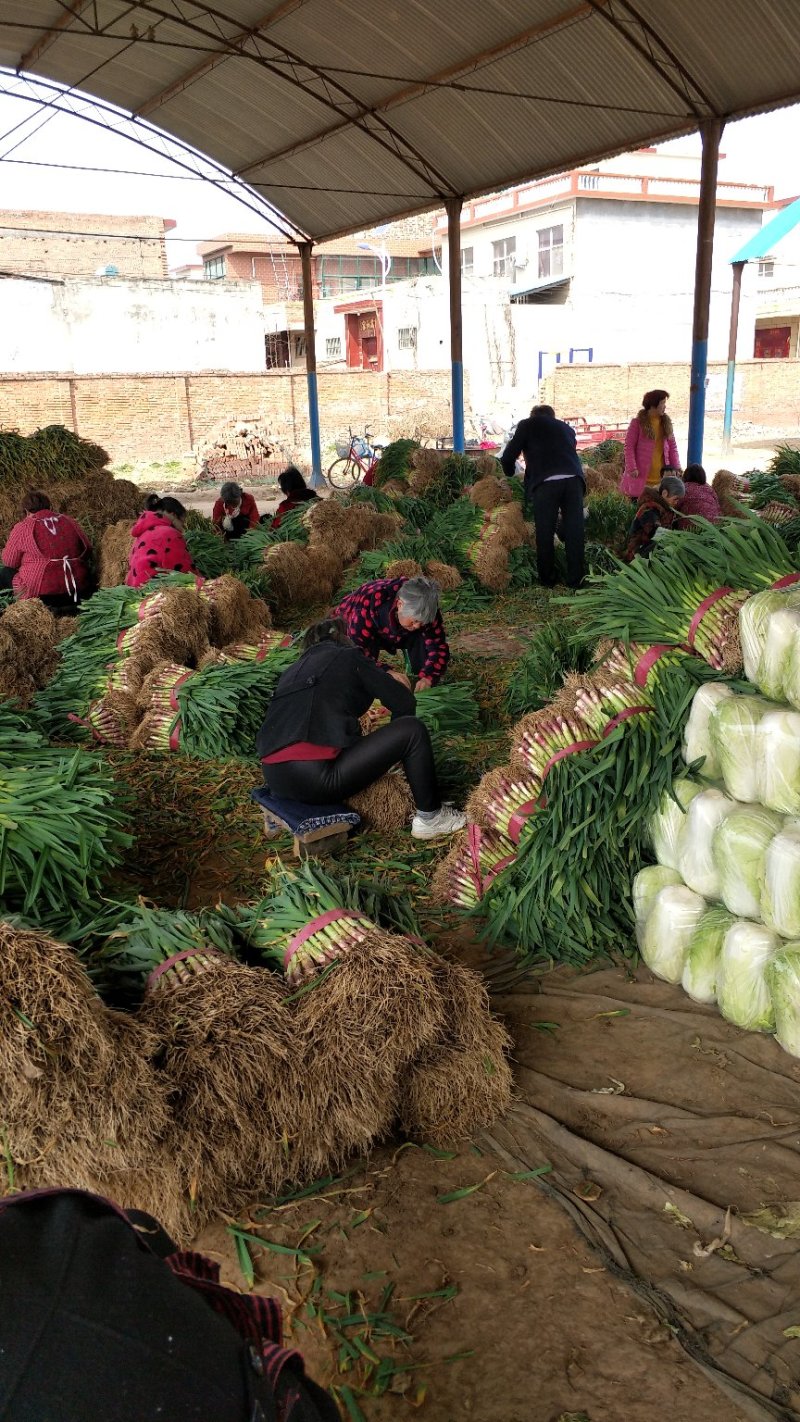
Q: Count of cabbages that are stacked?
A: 15